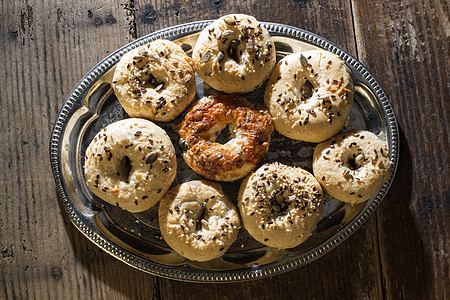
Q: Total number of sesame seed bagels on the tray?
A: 7